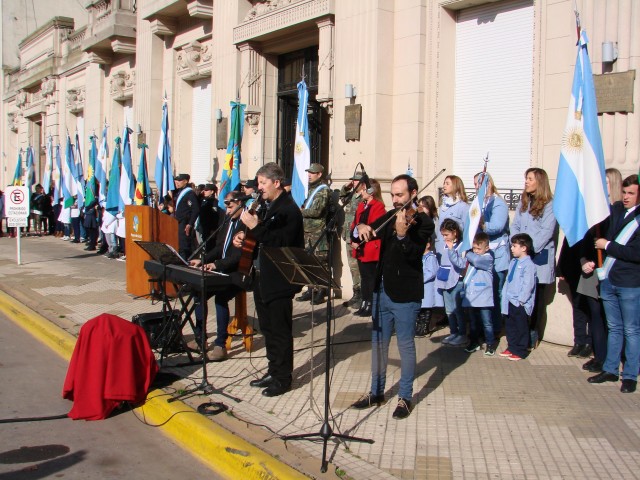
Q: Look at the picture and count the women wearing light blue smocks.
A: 3